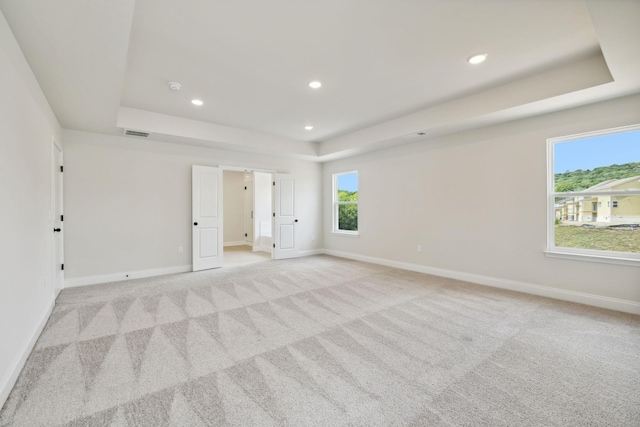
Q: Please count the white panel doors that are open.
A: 2